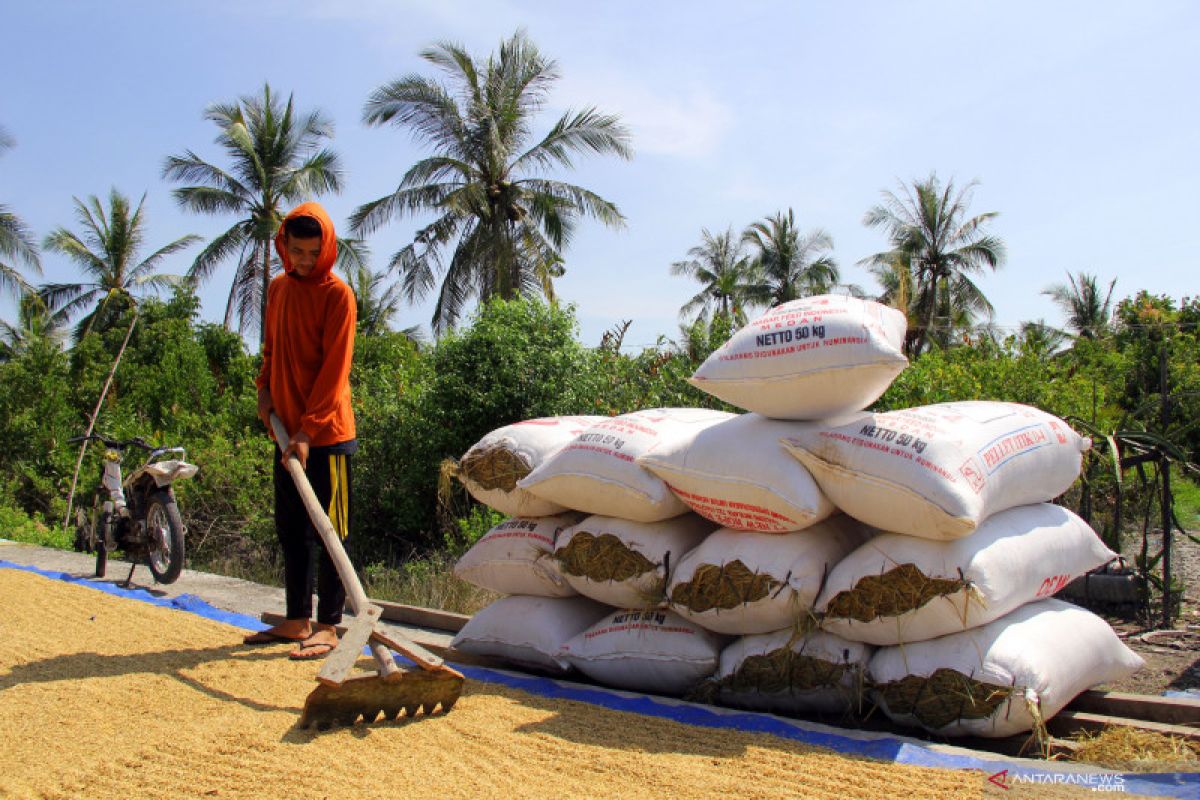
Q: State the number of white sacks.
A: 13